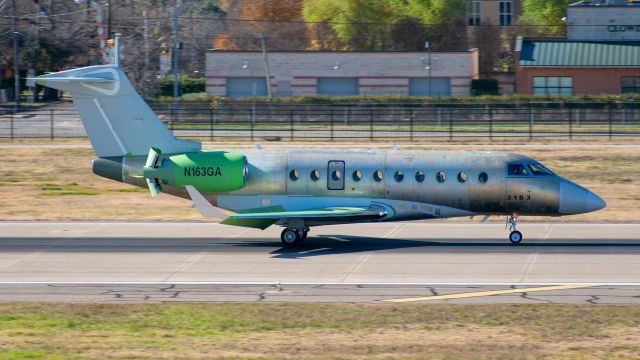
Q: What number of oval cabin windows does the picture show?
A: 10